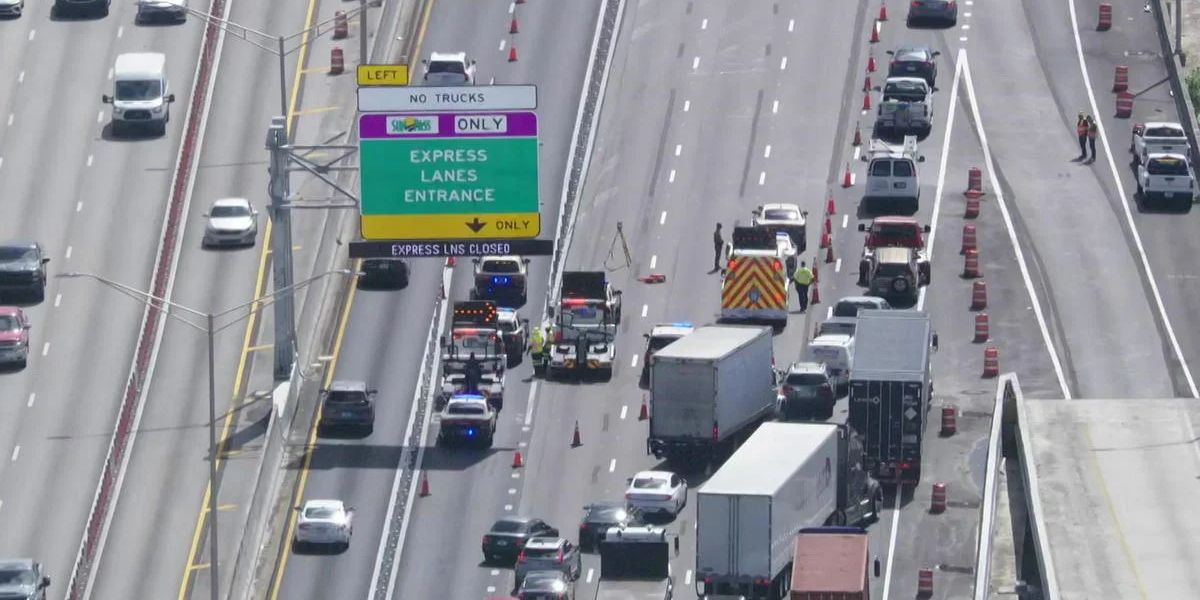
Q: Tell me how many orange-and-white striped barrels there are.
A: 15